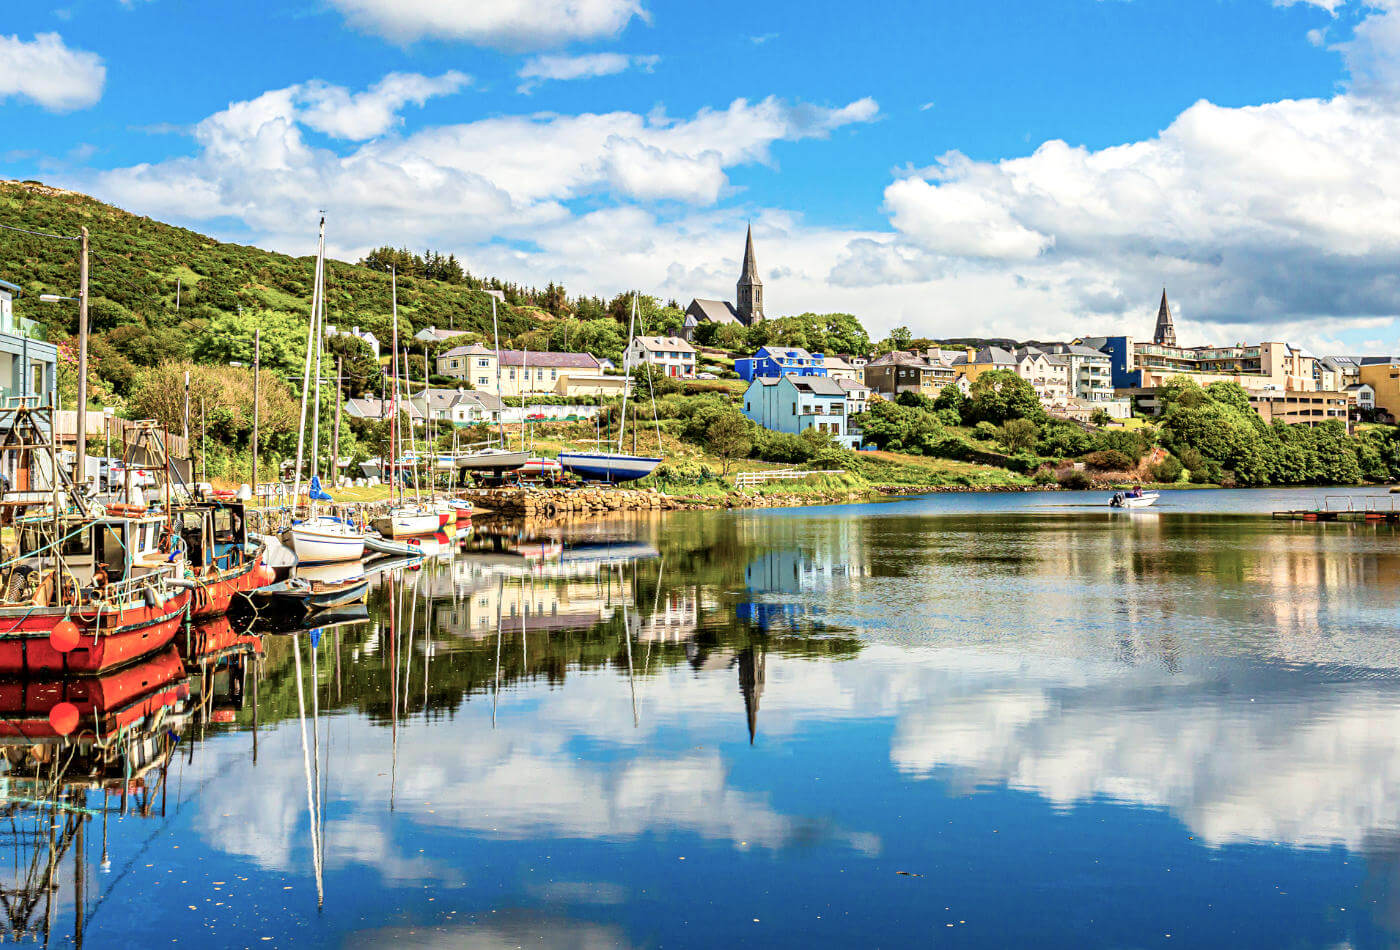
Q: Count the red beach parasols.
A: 0